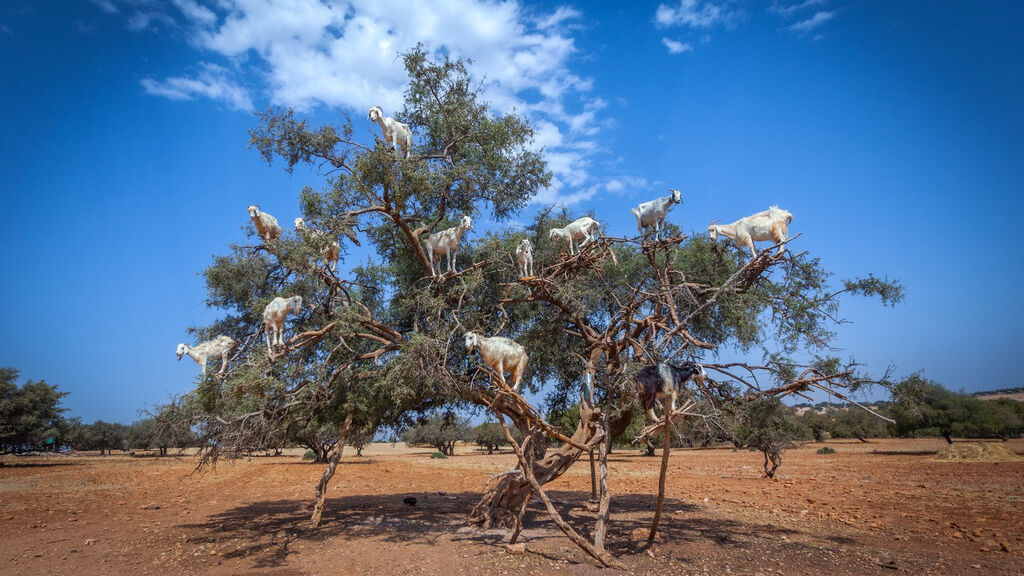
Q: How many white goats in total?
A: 11